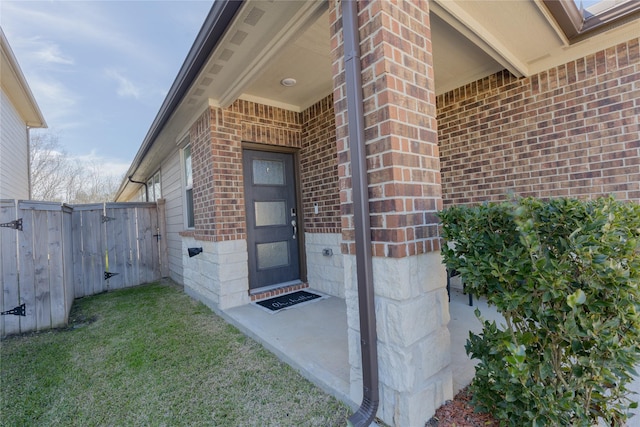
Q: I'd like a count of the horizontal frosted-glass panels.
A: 3